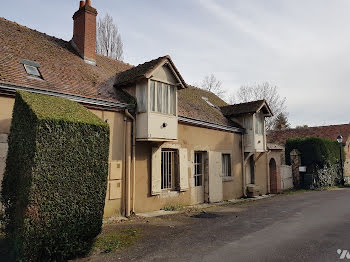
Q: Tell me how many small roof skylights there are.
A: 2